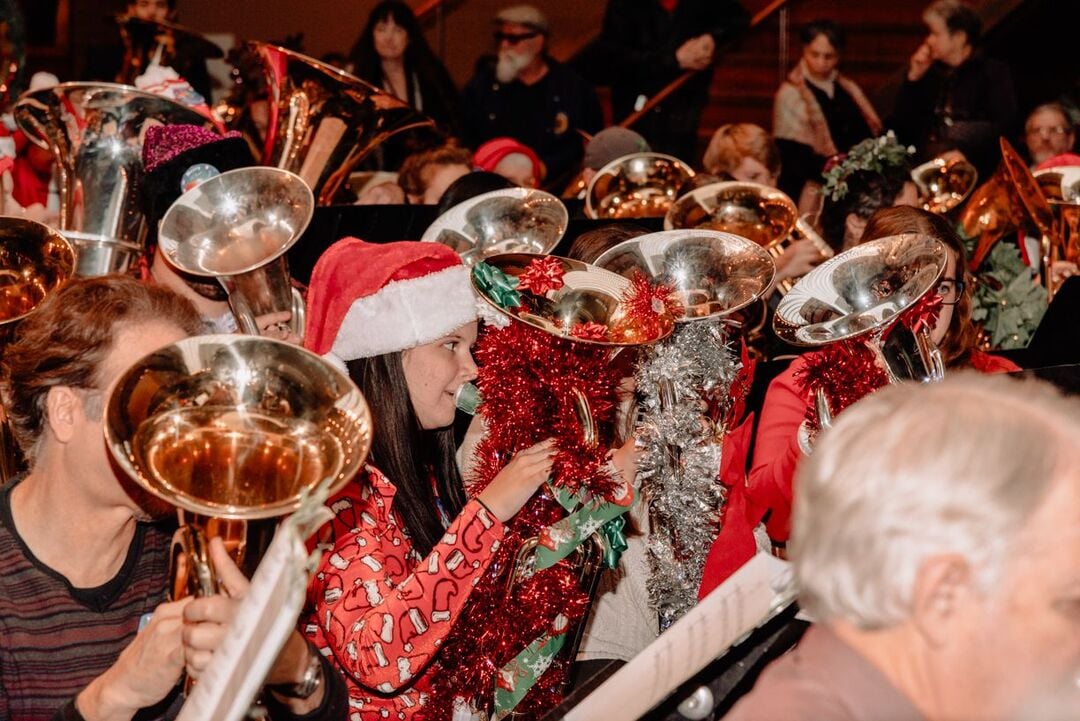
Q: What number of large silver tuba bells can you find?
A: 5